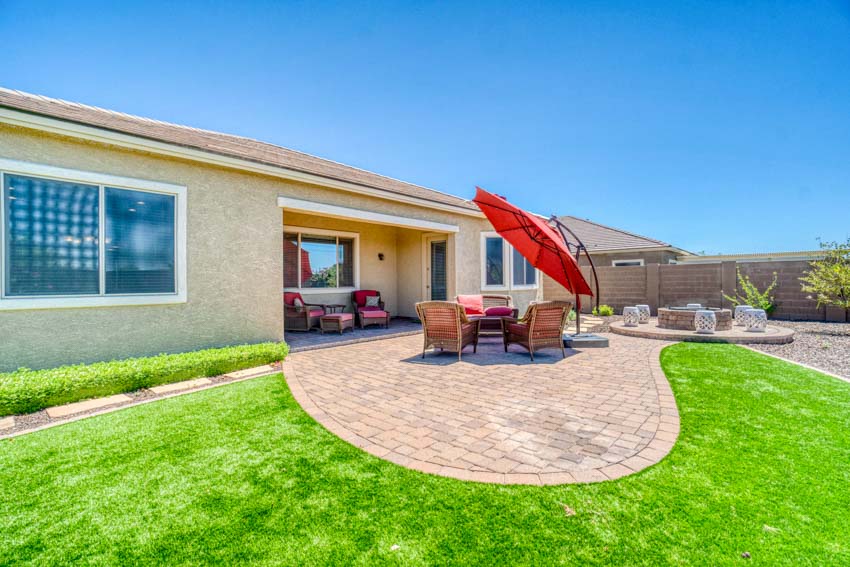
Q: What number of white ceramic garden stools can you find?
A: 6